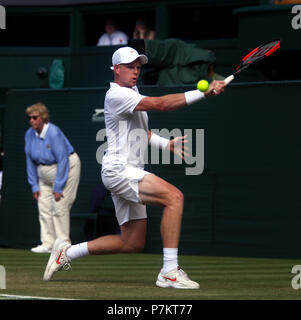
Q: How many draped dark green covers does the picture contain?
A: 1